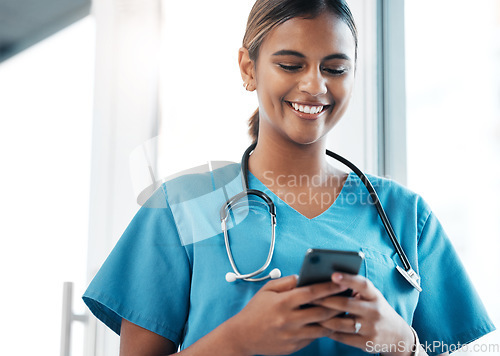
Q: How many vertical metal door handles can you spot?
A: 1